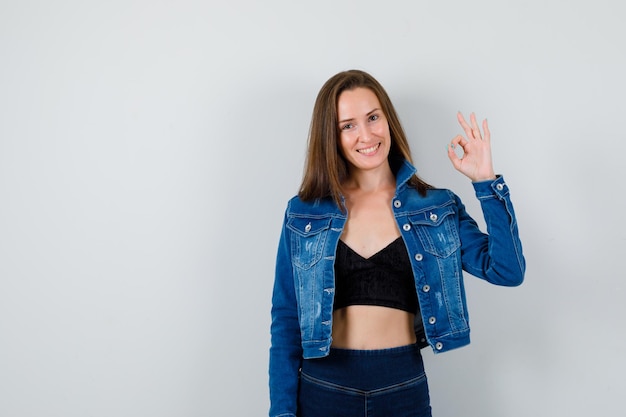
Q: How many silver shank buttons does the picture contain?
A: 9